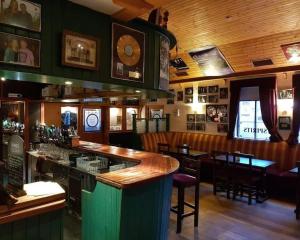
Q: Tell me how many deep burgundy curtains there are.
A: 3